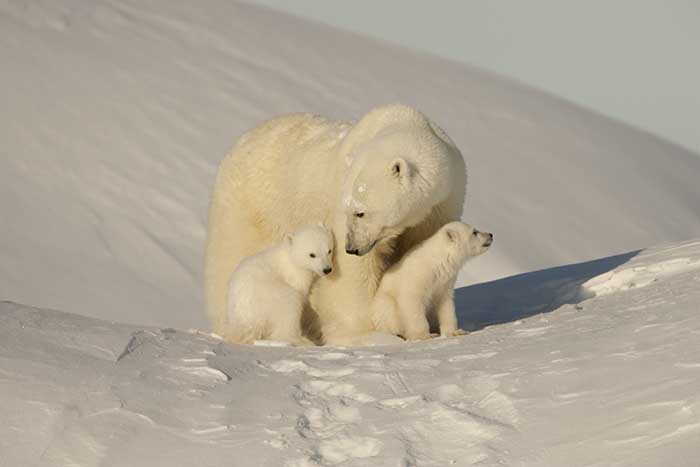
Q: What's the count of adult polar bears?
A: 1